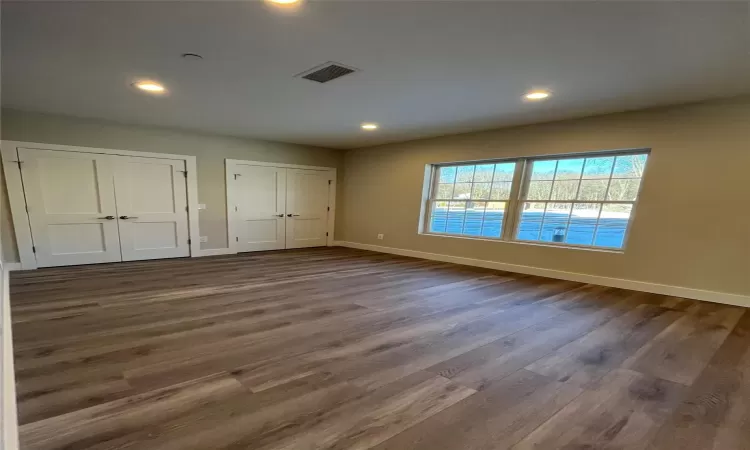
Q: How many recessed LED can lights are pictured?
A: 4